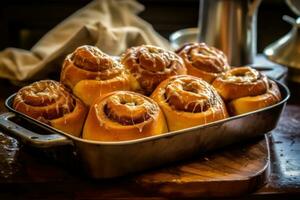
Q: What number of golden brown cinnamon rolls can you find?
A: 7